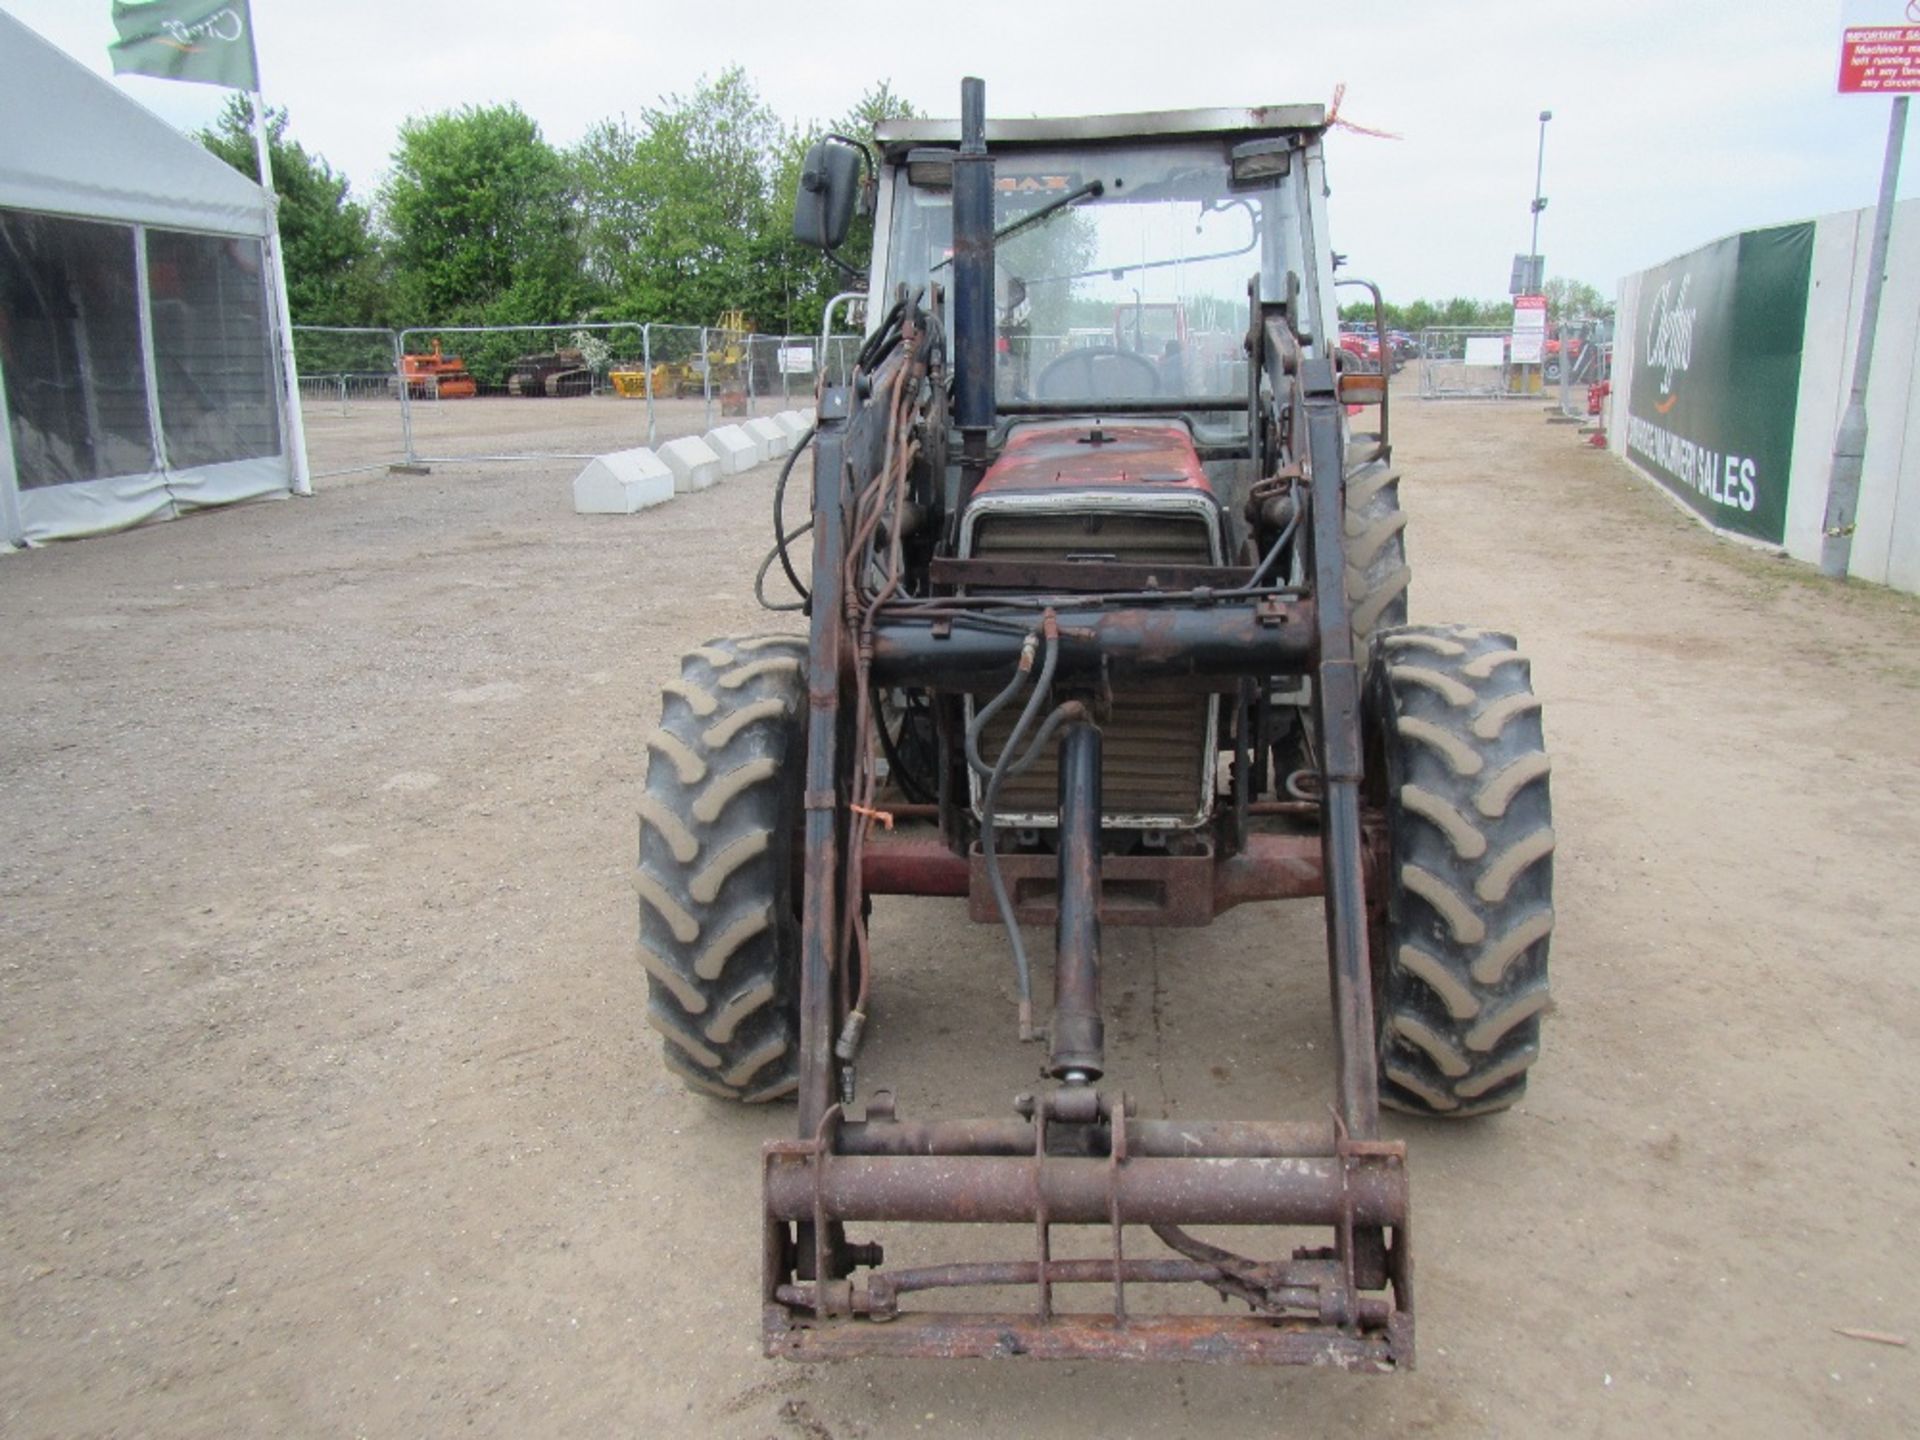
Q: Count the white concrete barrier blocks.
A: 6